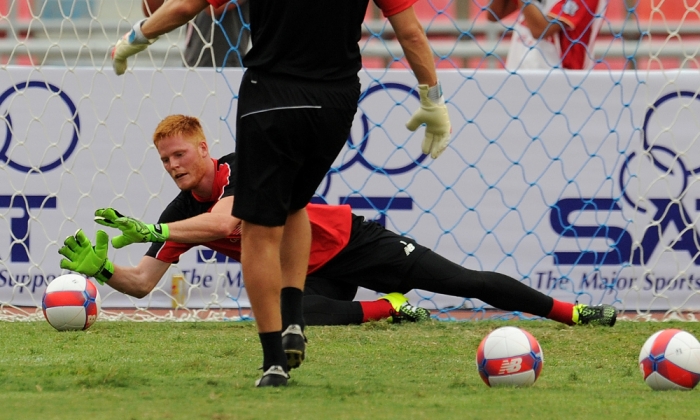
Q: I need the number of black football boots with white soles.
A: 2